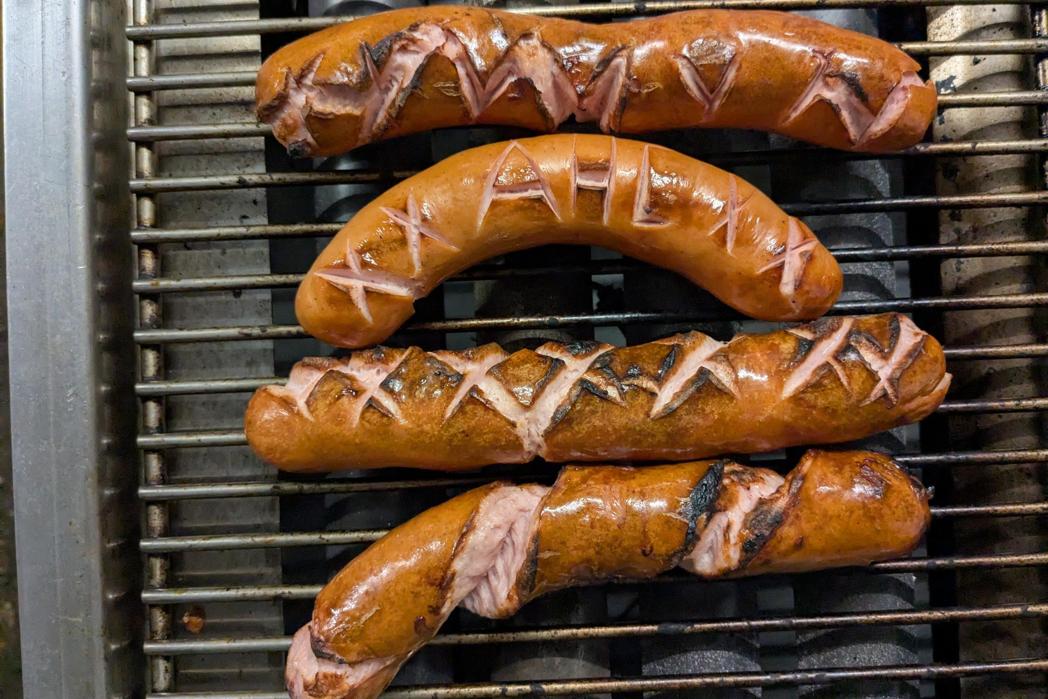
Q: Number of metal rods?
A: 14